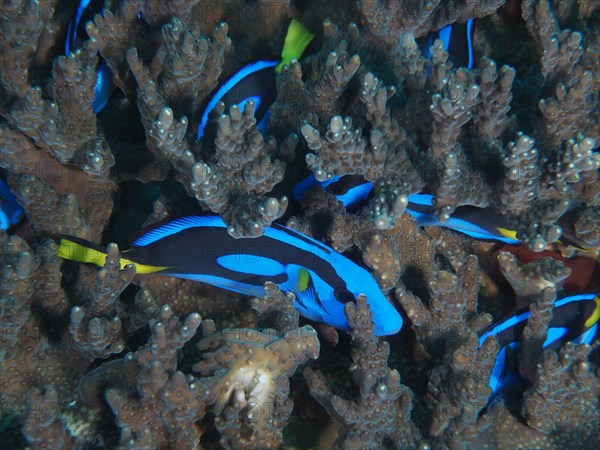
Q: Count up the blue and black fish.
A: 7